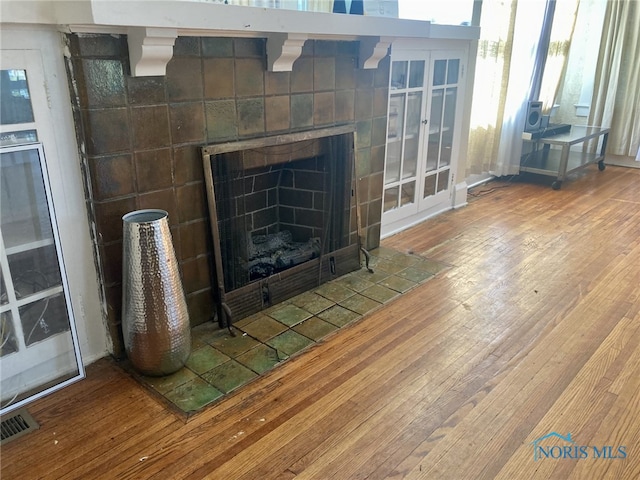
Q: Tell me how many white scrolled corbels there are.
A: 3